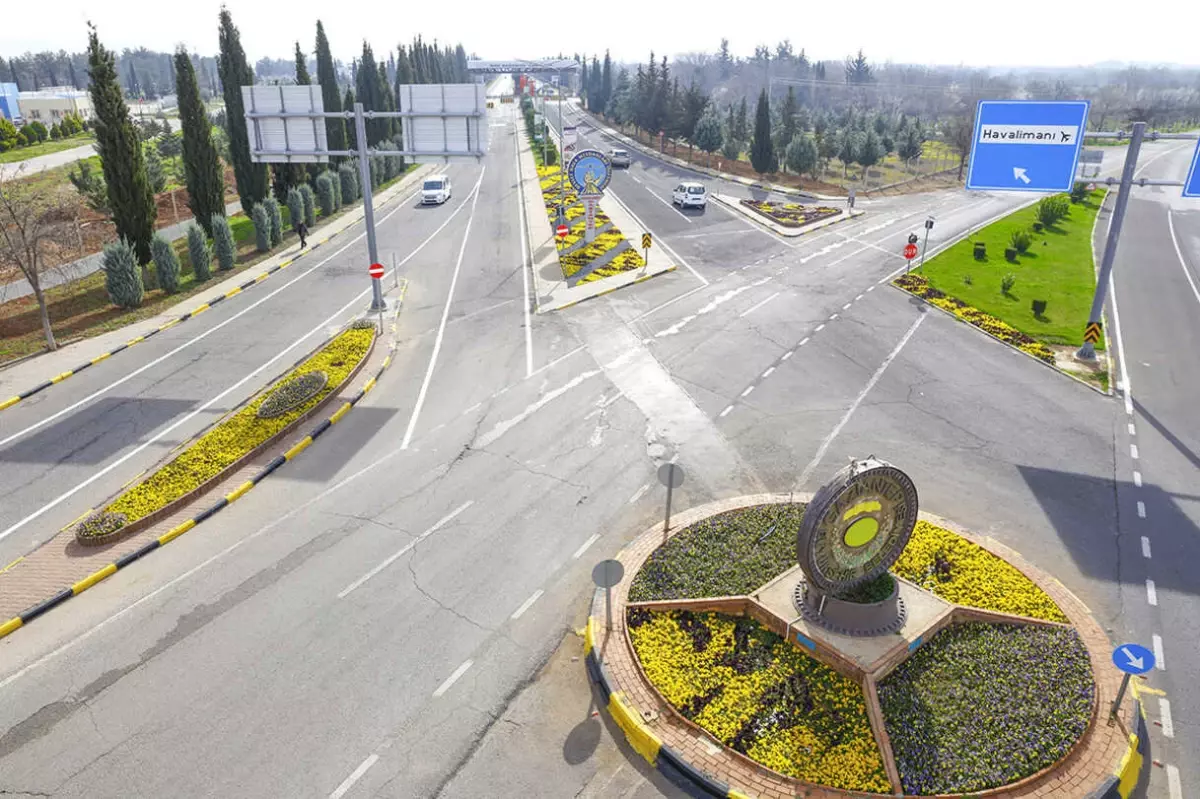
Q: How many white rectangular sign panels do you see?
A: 2